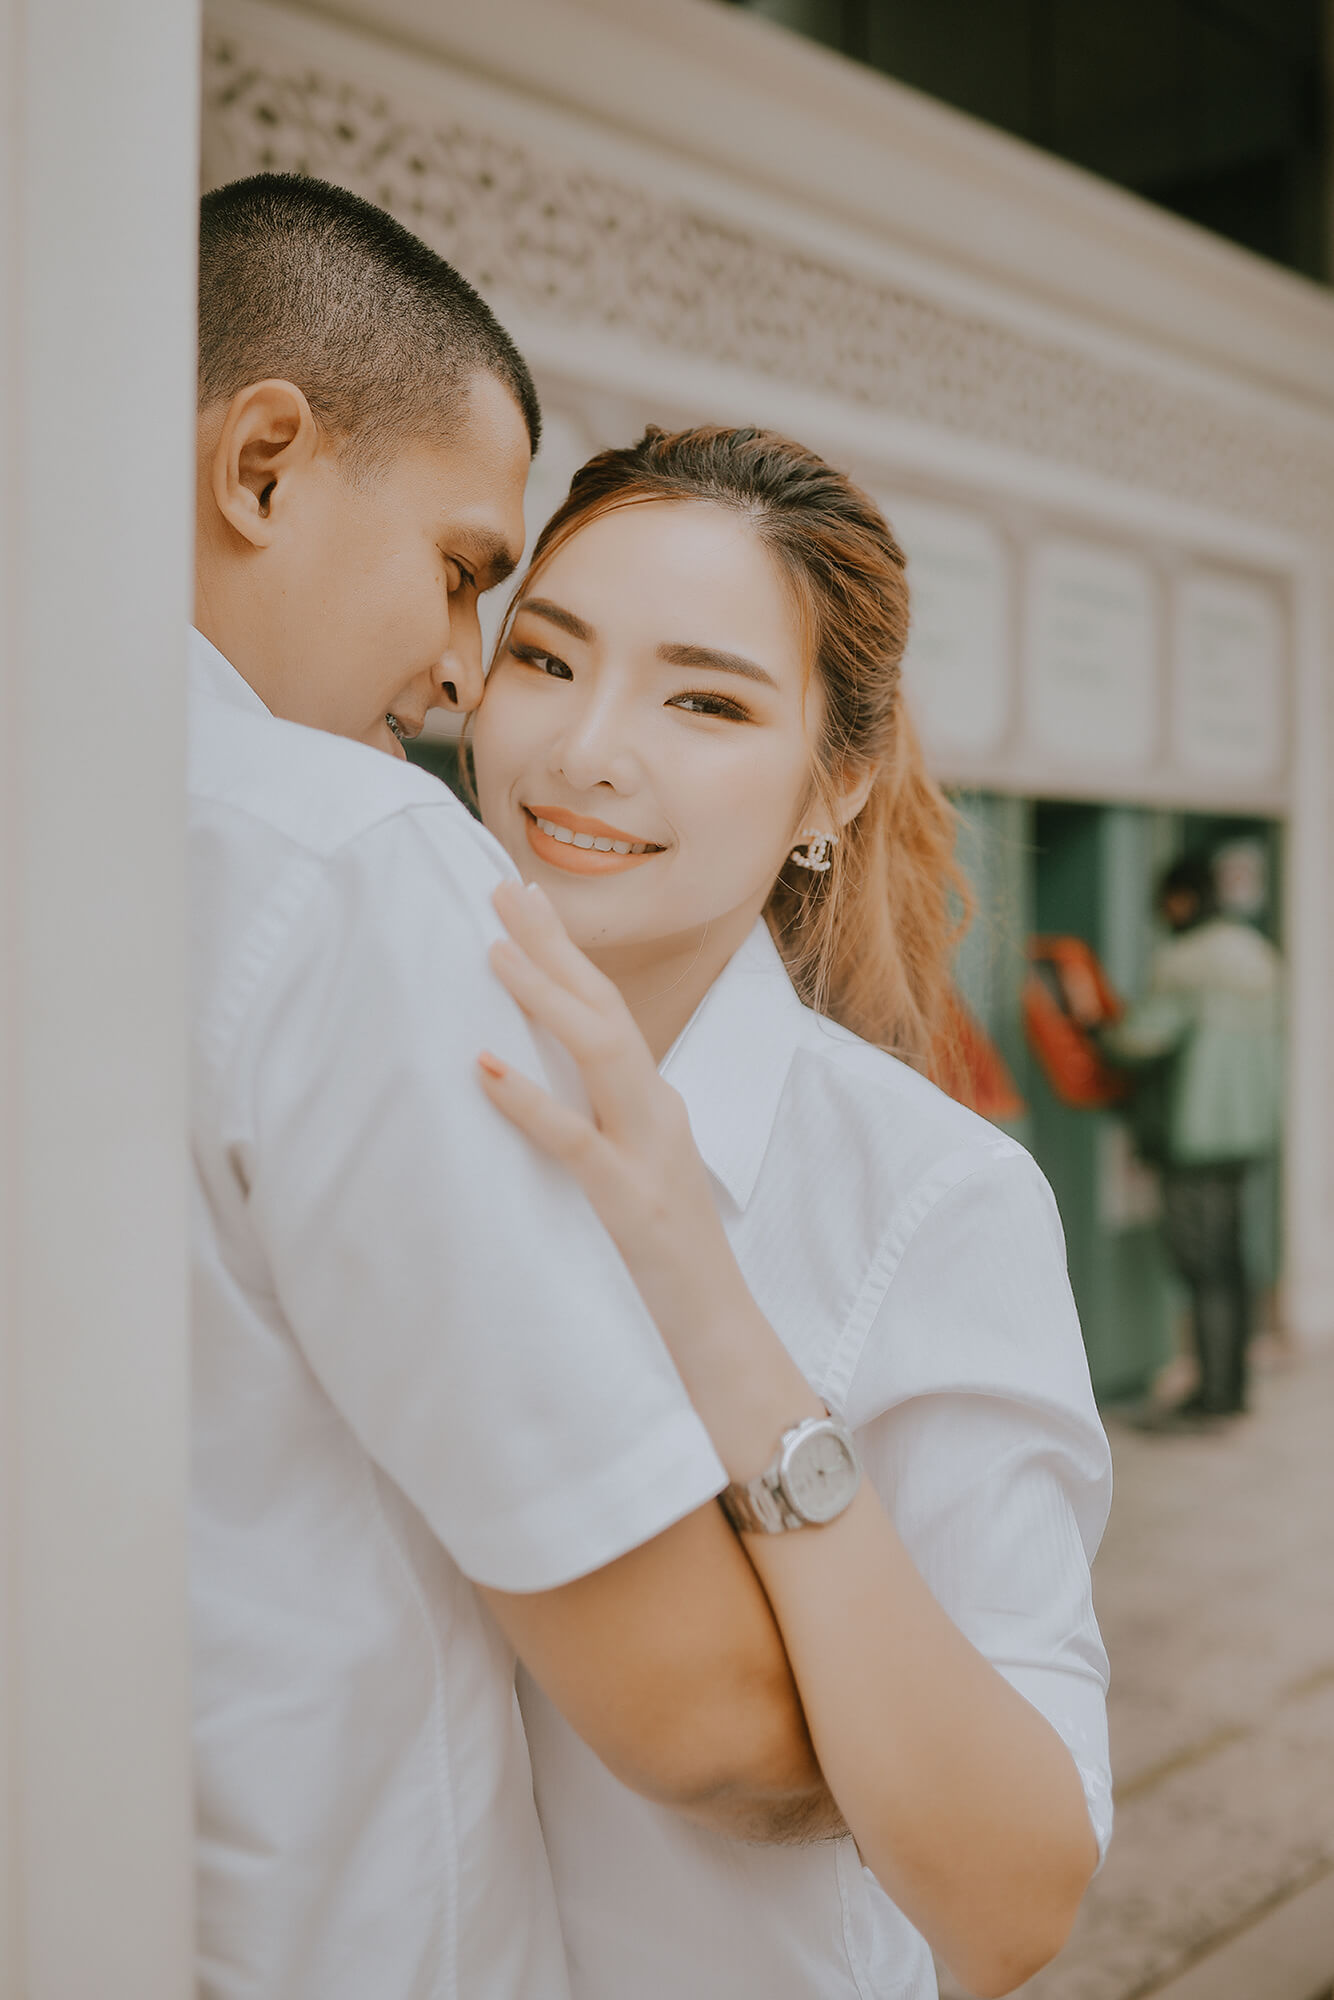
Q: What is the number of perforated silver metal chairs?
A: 0